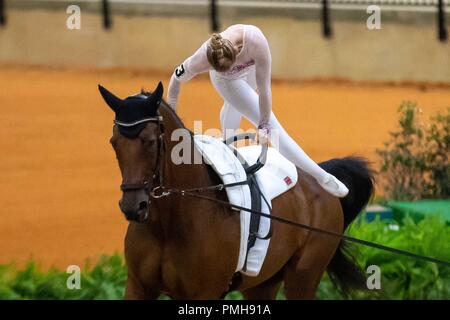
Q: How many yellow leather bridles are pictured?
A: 0